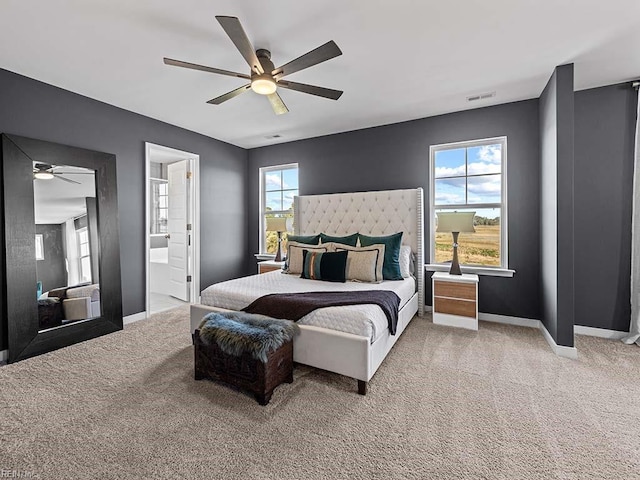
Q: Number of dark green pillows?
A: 3